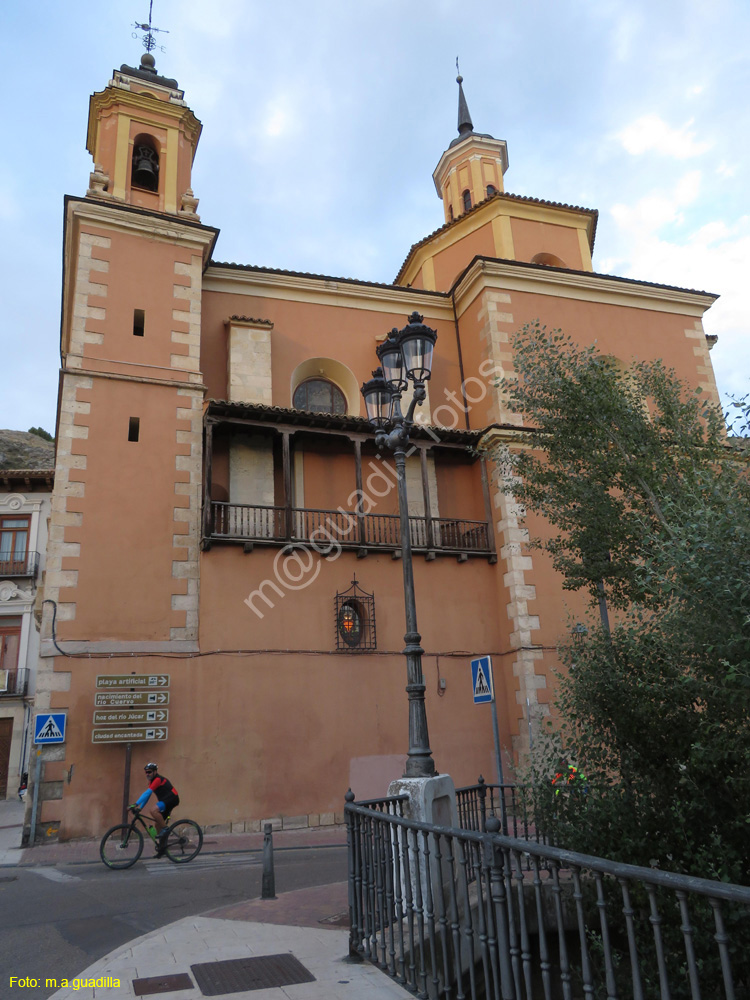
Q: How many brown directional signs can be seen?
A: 4